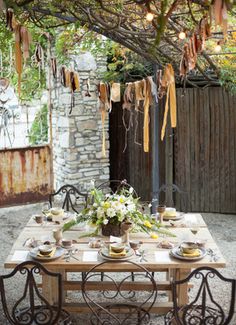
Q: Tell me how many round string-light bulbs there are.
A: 3